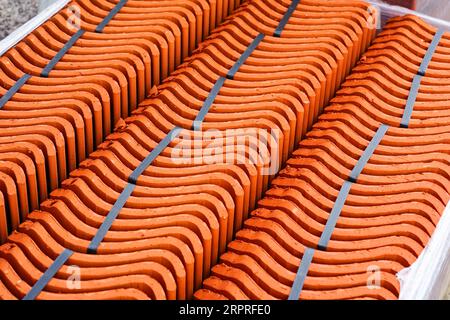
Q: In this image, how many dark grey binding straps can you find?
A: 14